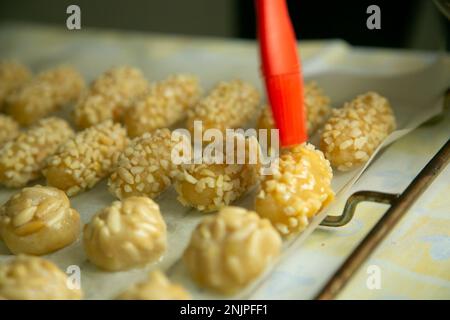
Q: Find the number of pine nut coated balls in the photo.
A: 5